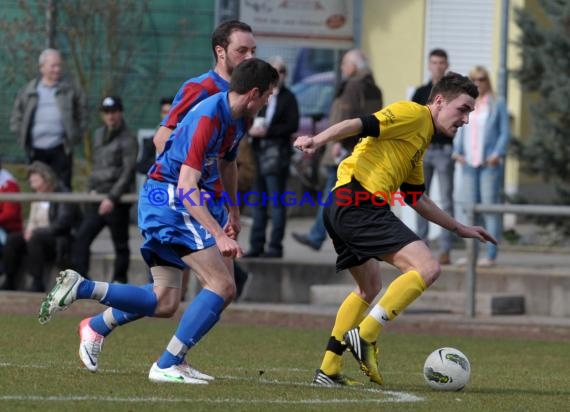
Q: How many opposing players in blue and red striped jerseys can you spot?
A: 2